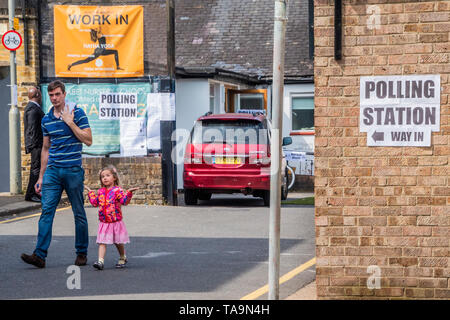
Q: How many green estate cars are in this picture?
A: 0